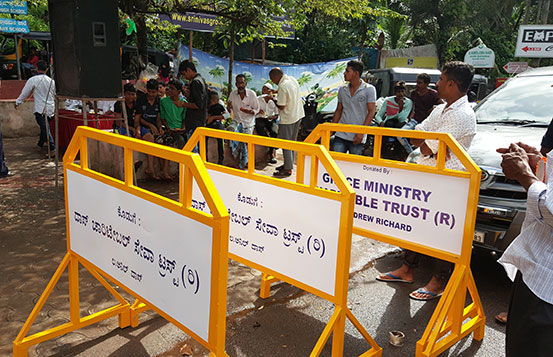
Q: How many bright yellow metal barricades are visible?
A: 3